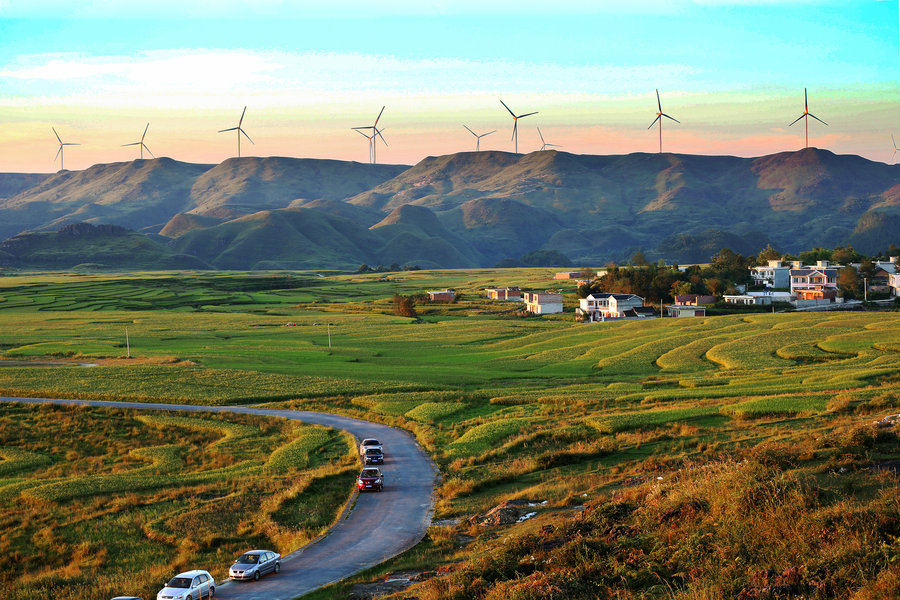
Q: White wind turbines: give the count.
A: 11